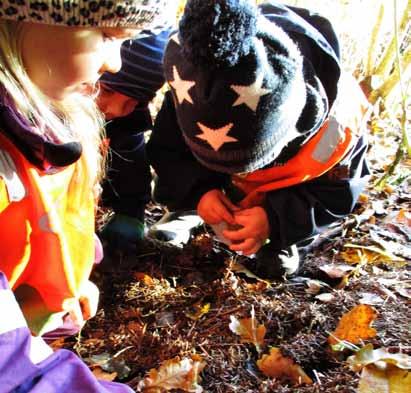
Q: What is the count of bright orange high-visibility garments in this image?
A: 2